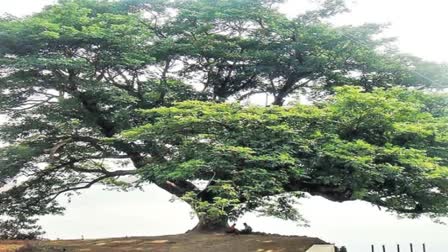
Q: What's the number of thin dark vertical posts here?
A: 5